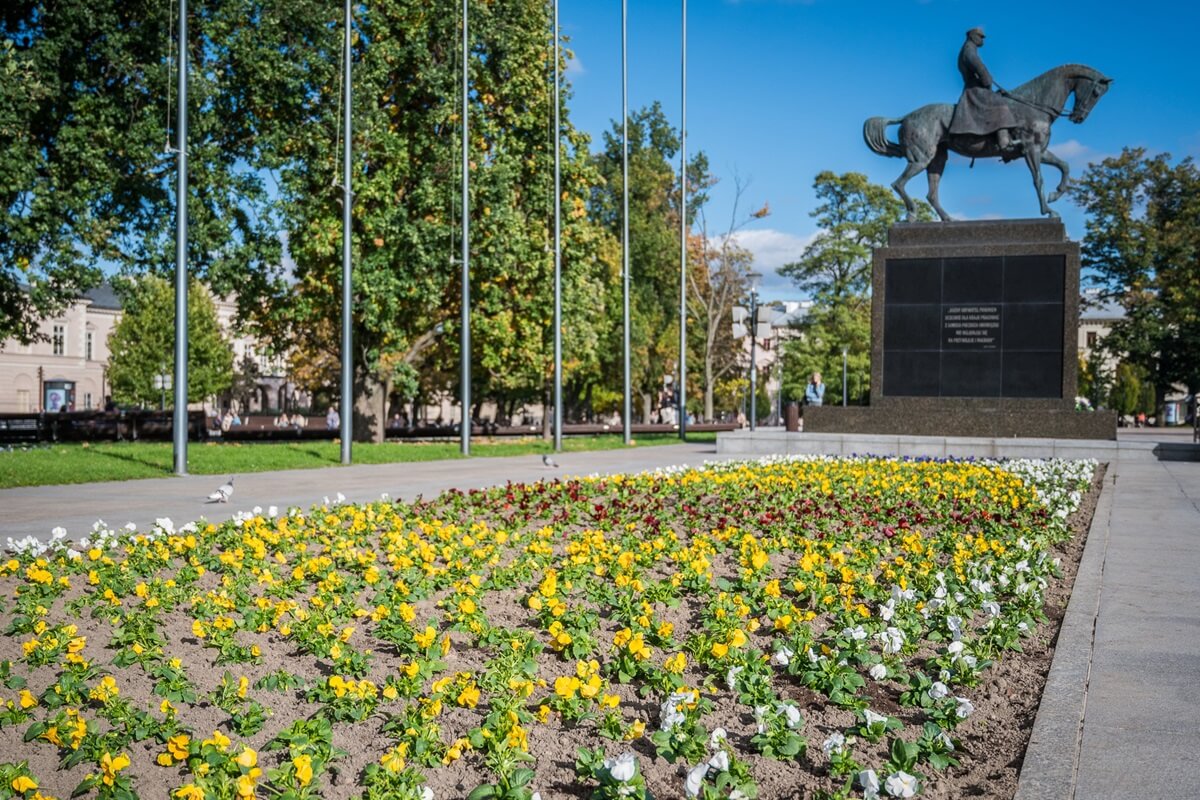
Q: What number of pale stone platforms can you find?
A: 1